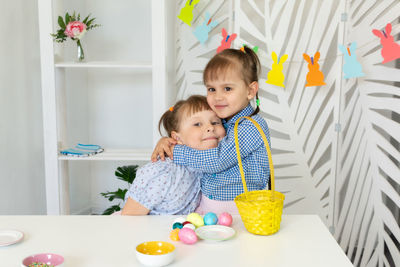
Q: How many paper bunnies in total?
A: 8